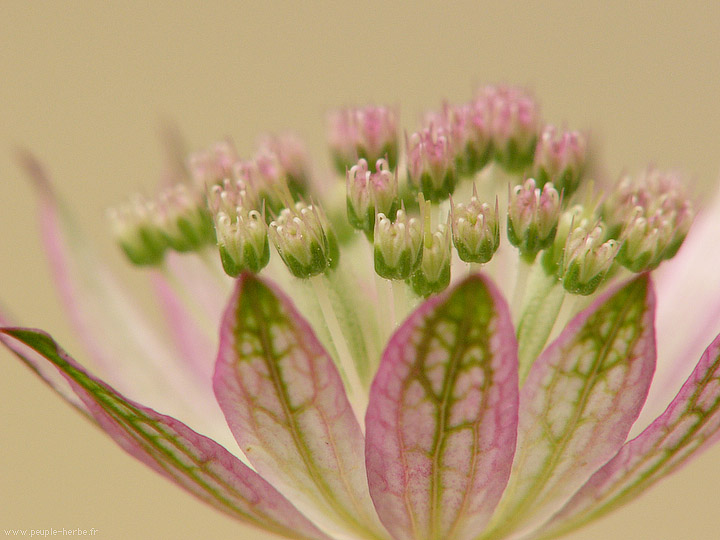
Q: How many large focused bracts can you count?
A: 5